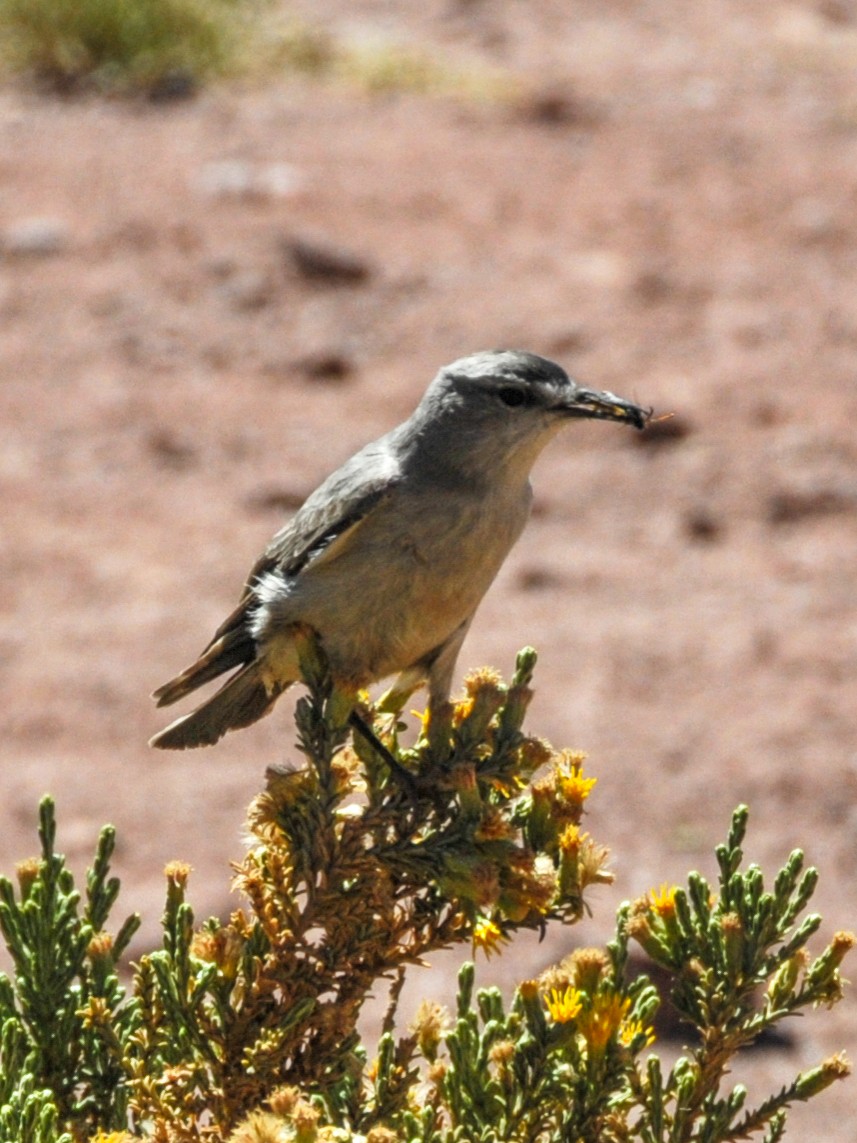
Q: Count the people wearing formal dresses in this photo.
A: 0